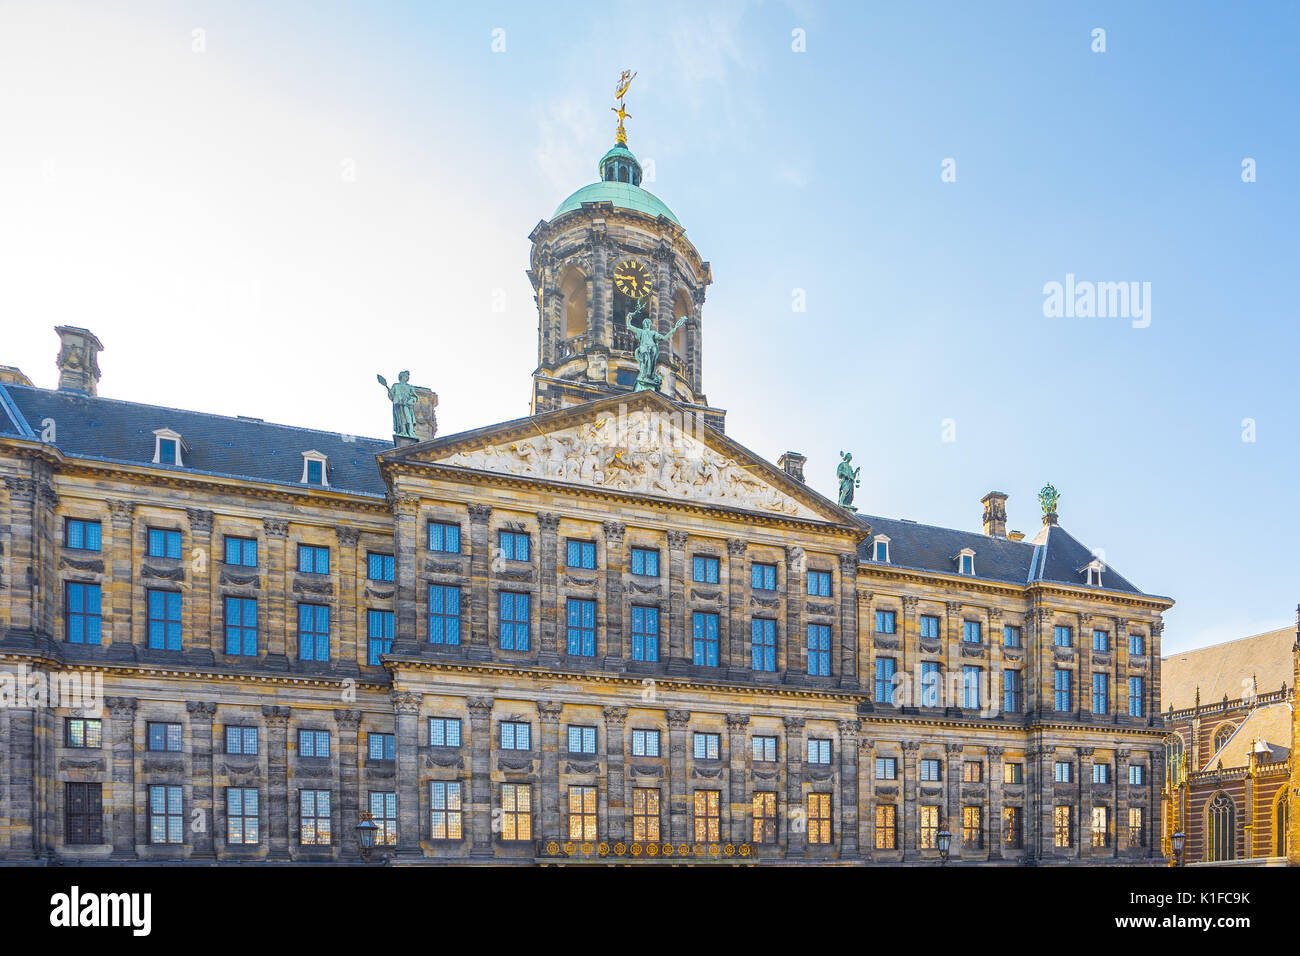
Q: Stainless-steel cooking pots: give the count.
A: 0